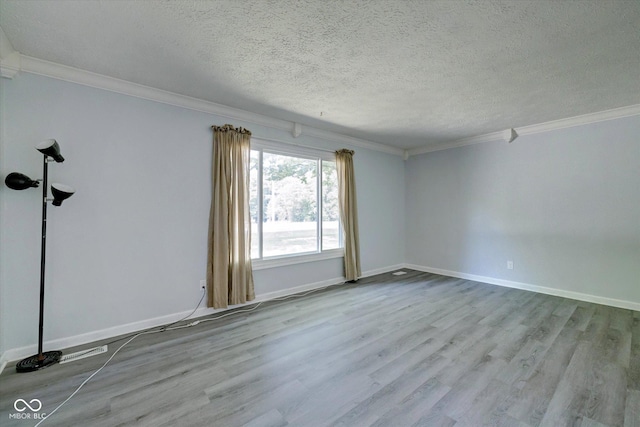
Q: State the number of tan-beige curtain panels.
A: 2